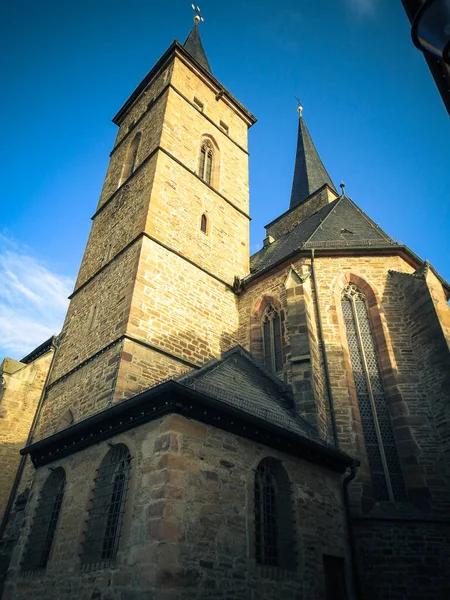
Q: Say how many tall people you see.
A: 0